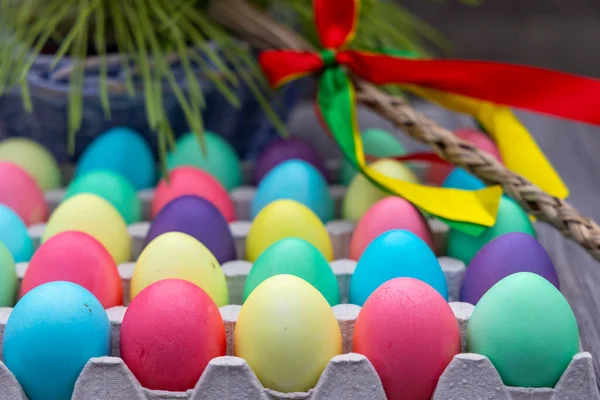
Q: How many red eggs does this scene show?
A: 7